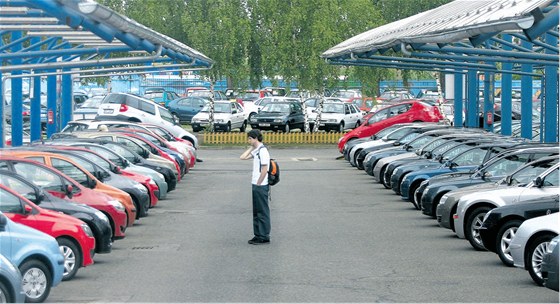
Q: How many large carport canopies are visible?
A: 2